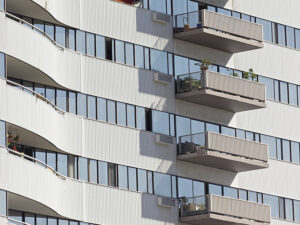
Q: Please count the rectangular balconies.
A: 4